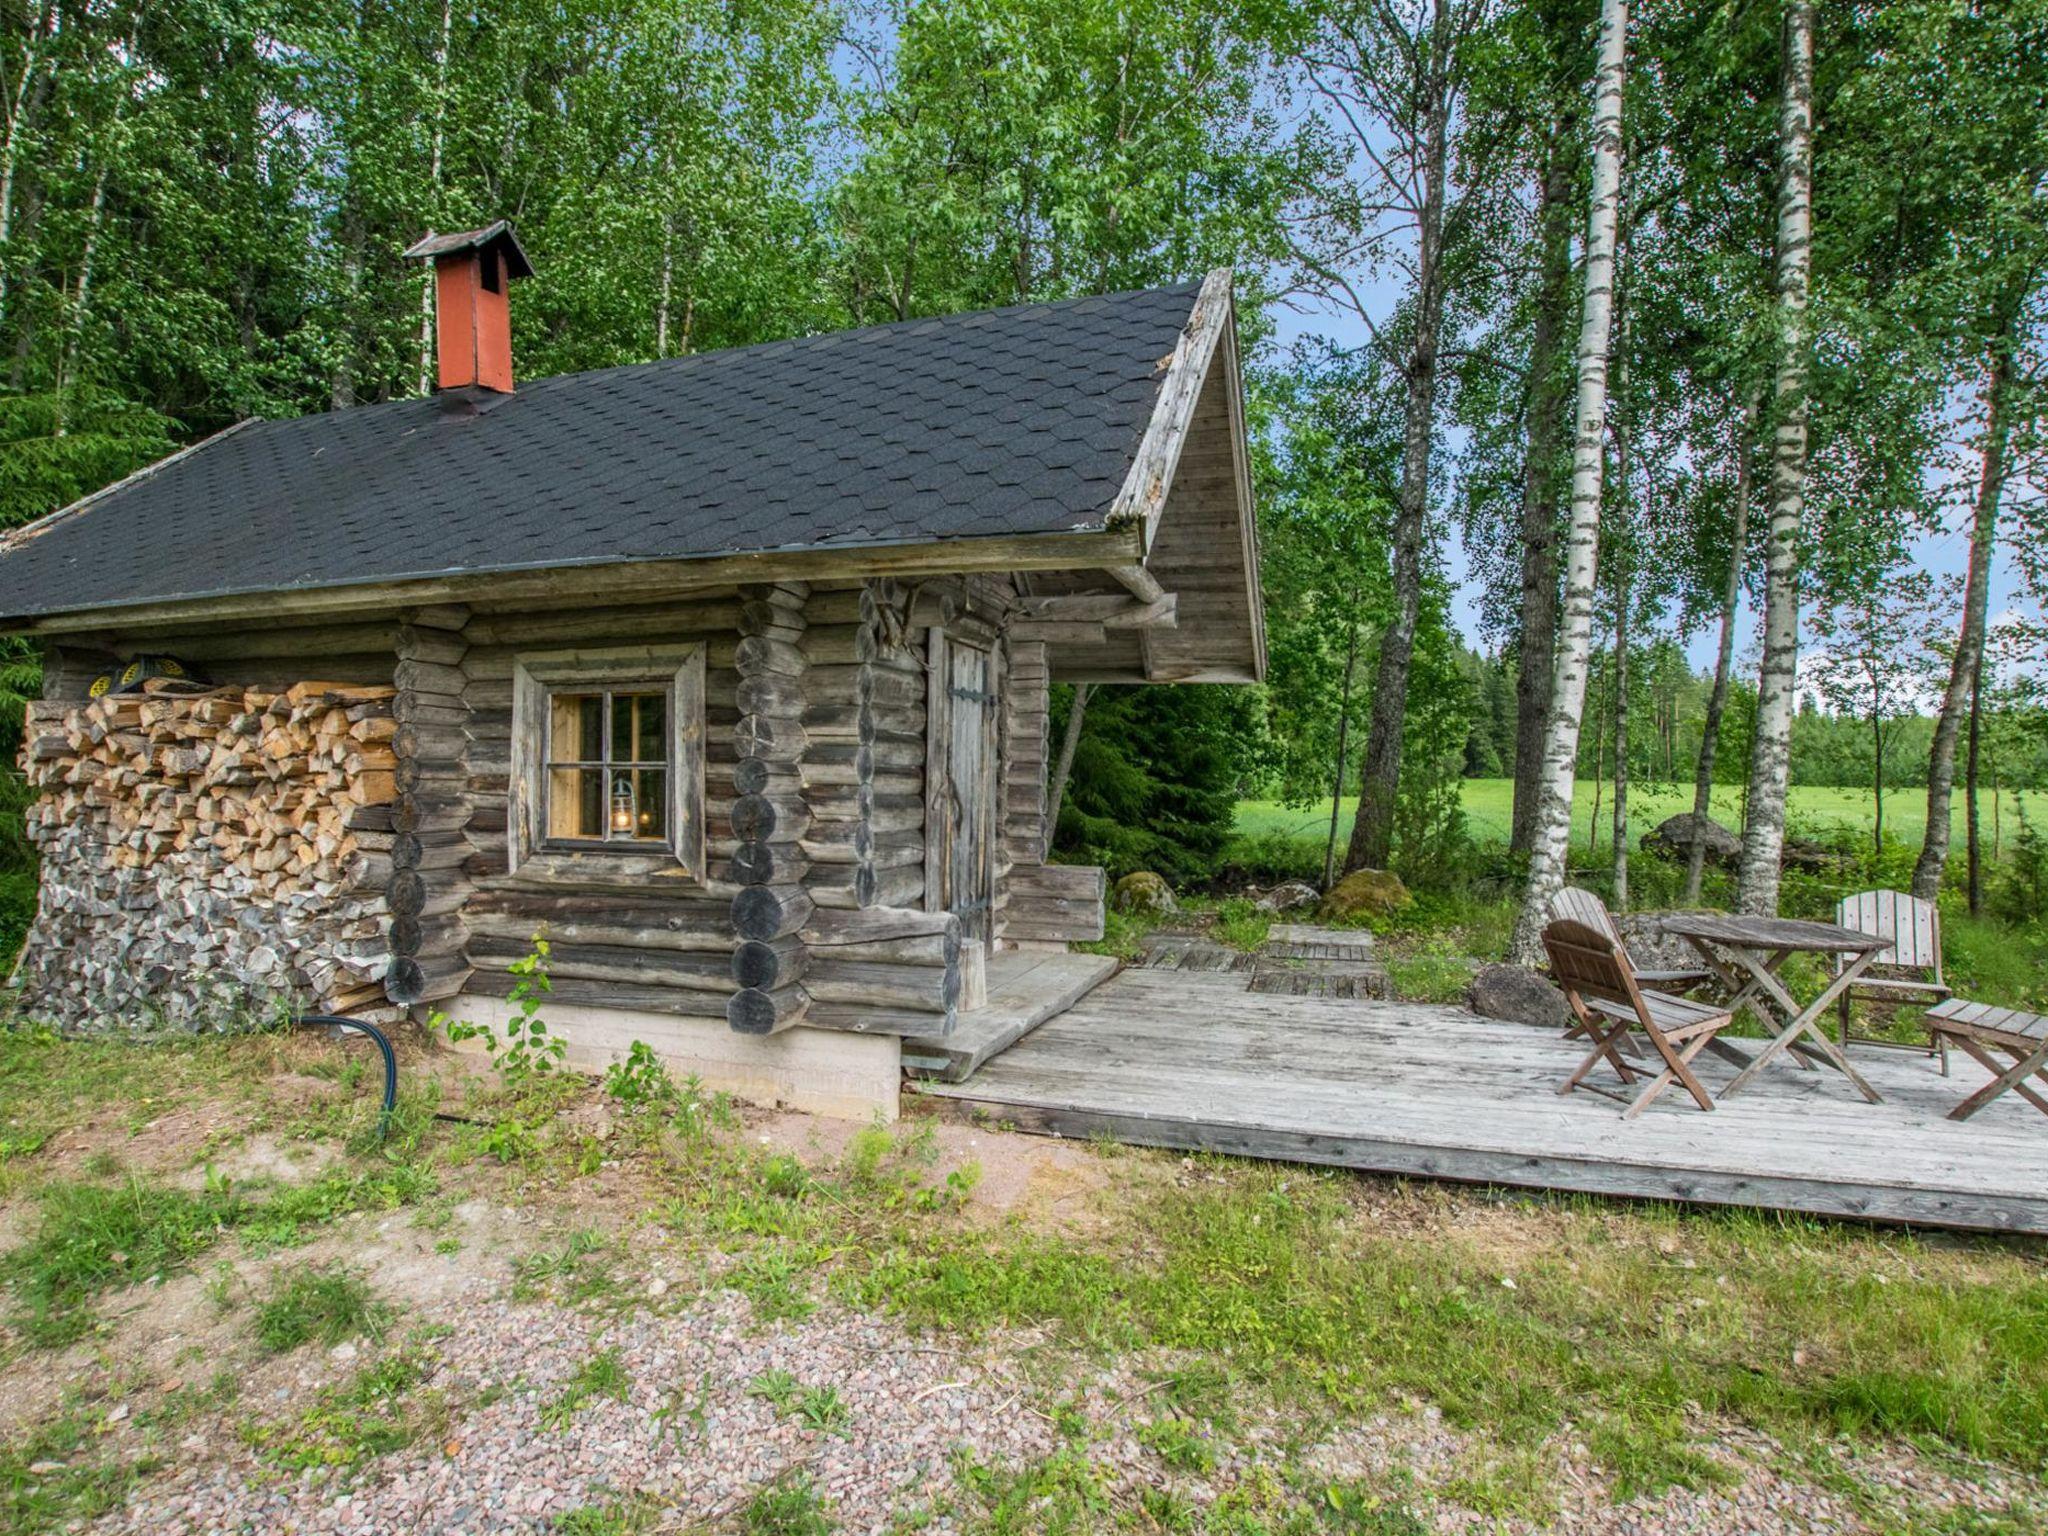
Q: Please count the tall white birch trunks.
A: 2